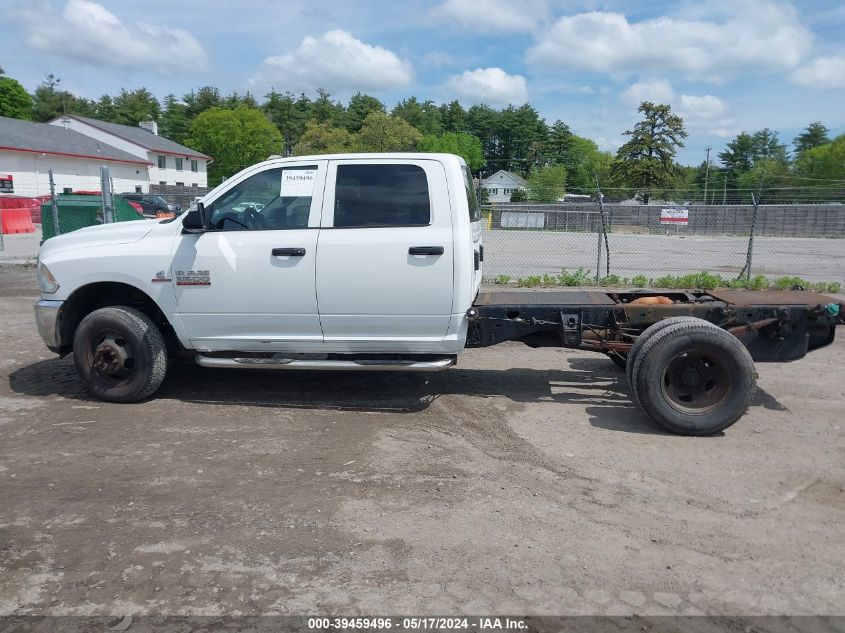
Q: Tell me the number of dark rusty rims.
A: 2